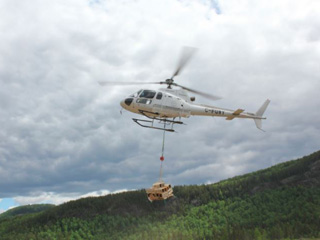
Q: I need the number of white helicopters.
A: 1